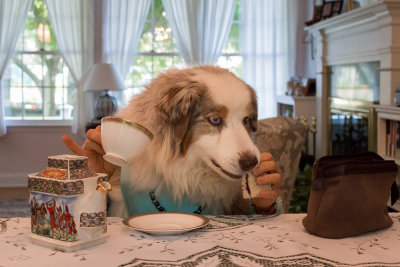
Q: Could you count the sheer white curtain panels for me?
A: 6